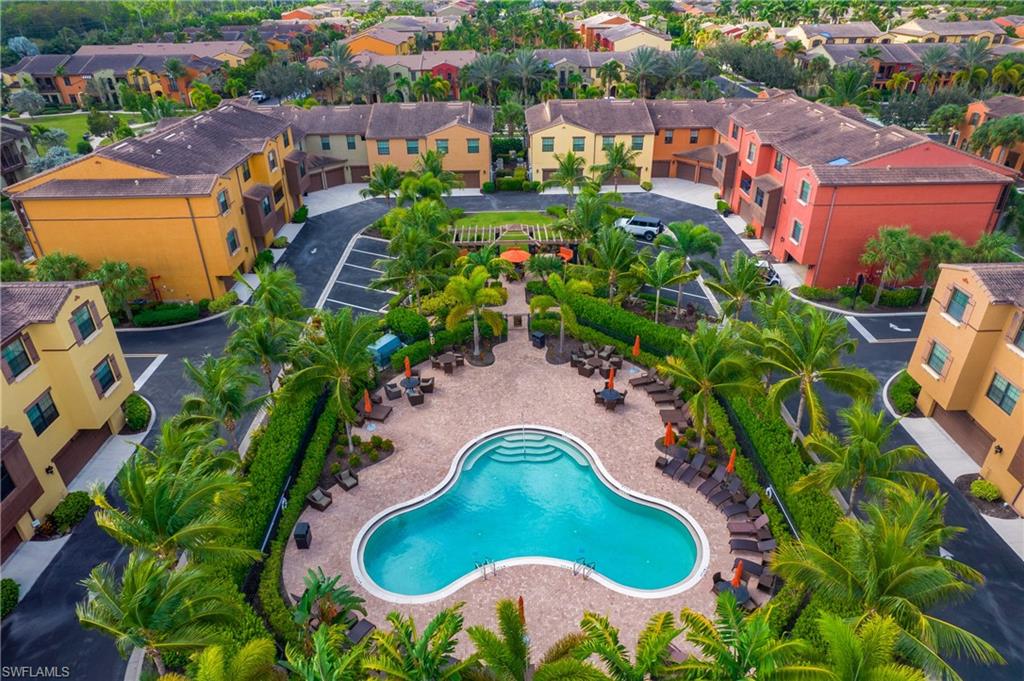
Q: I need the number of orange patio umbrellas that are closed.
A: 8